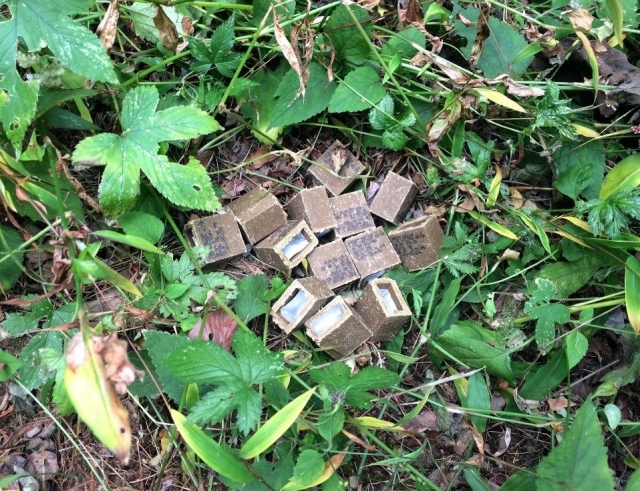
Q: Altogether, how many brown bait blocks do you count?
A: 13